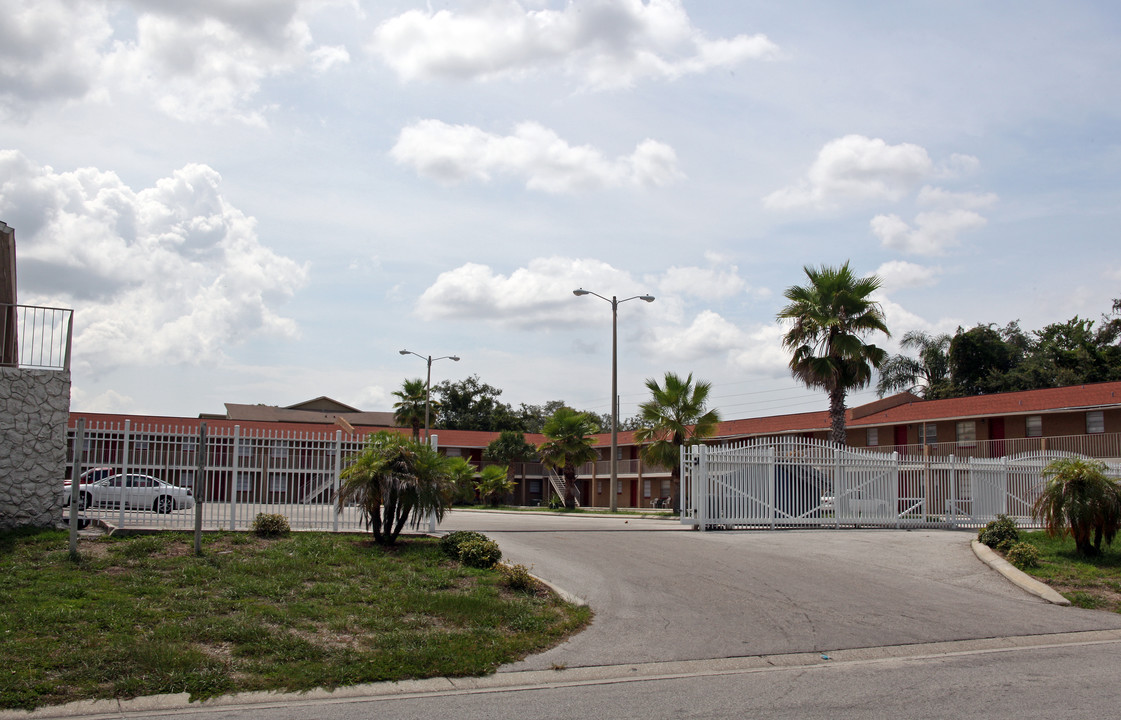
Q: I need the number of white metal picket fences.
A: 2